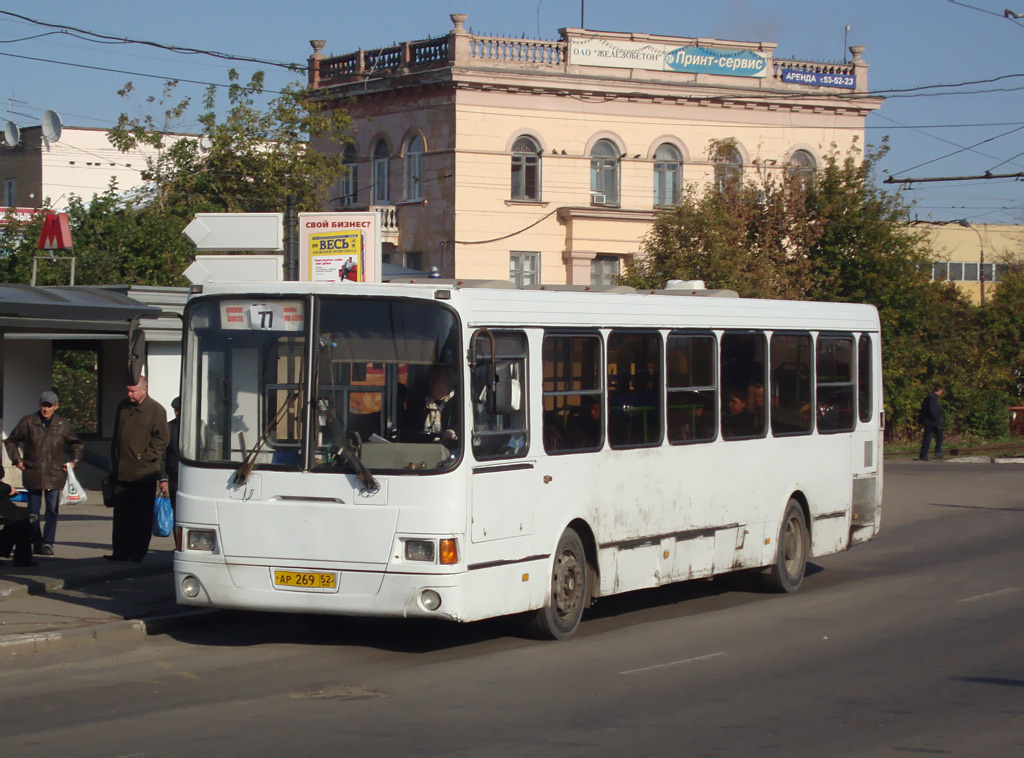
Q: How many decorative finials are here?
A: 3